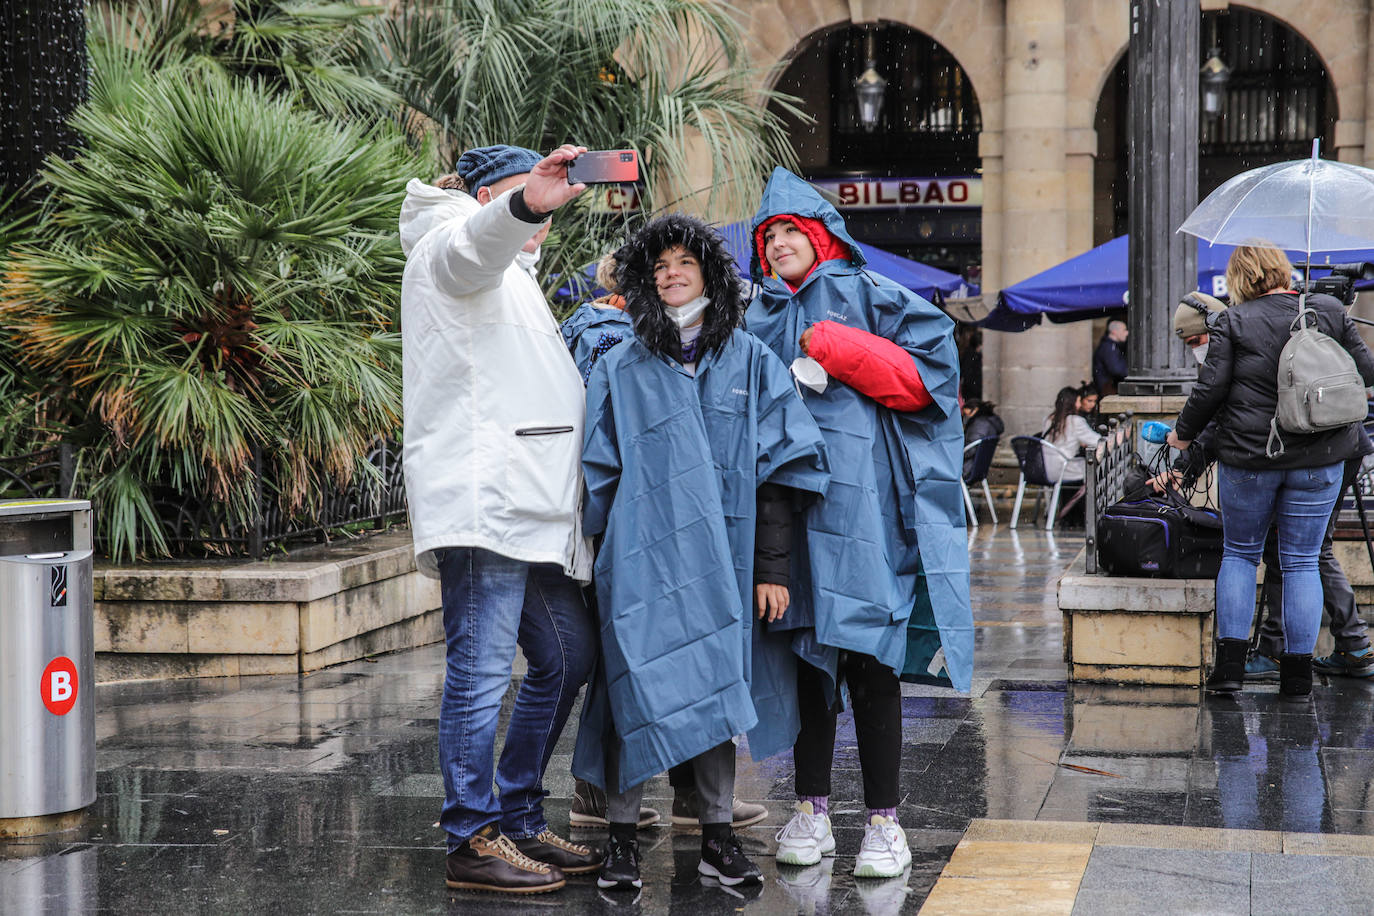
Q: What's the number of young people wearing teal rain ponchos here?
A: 2